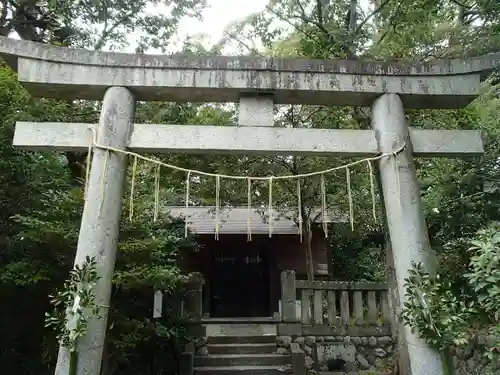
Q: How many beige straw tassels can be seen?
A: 13